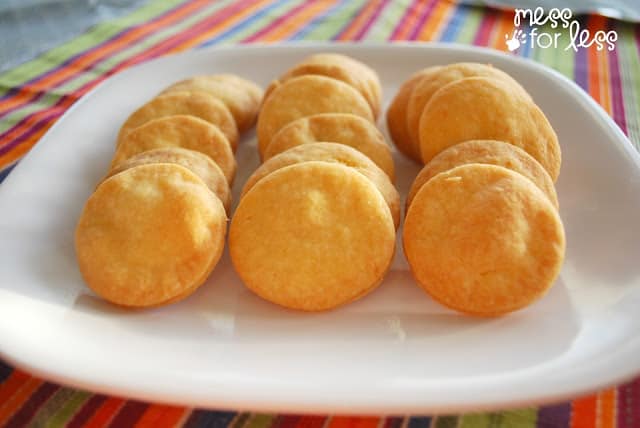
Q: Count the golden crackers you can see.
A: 15